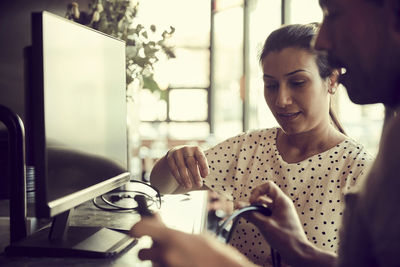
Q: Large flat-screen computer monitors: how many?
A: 1